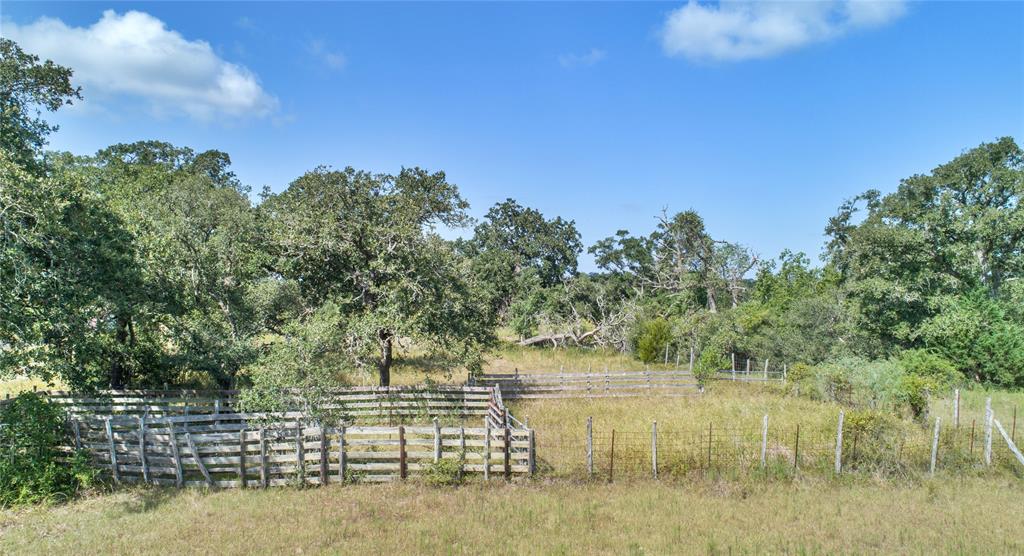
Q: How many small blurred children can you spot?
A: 0